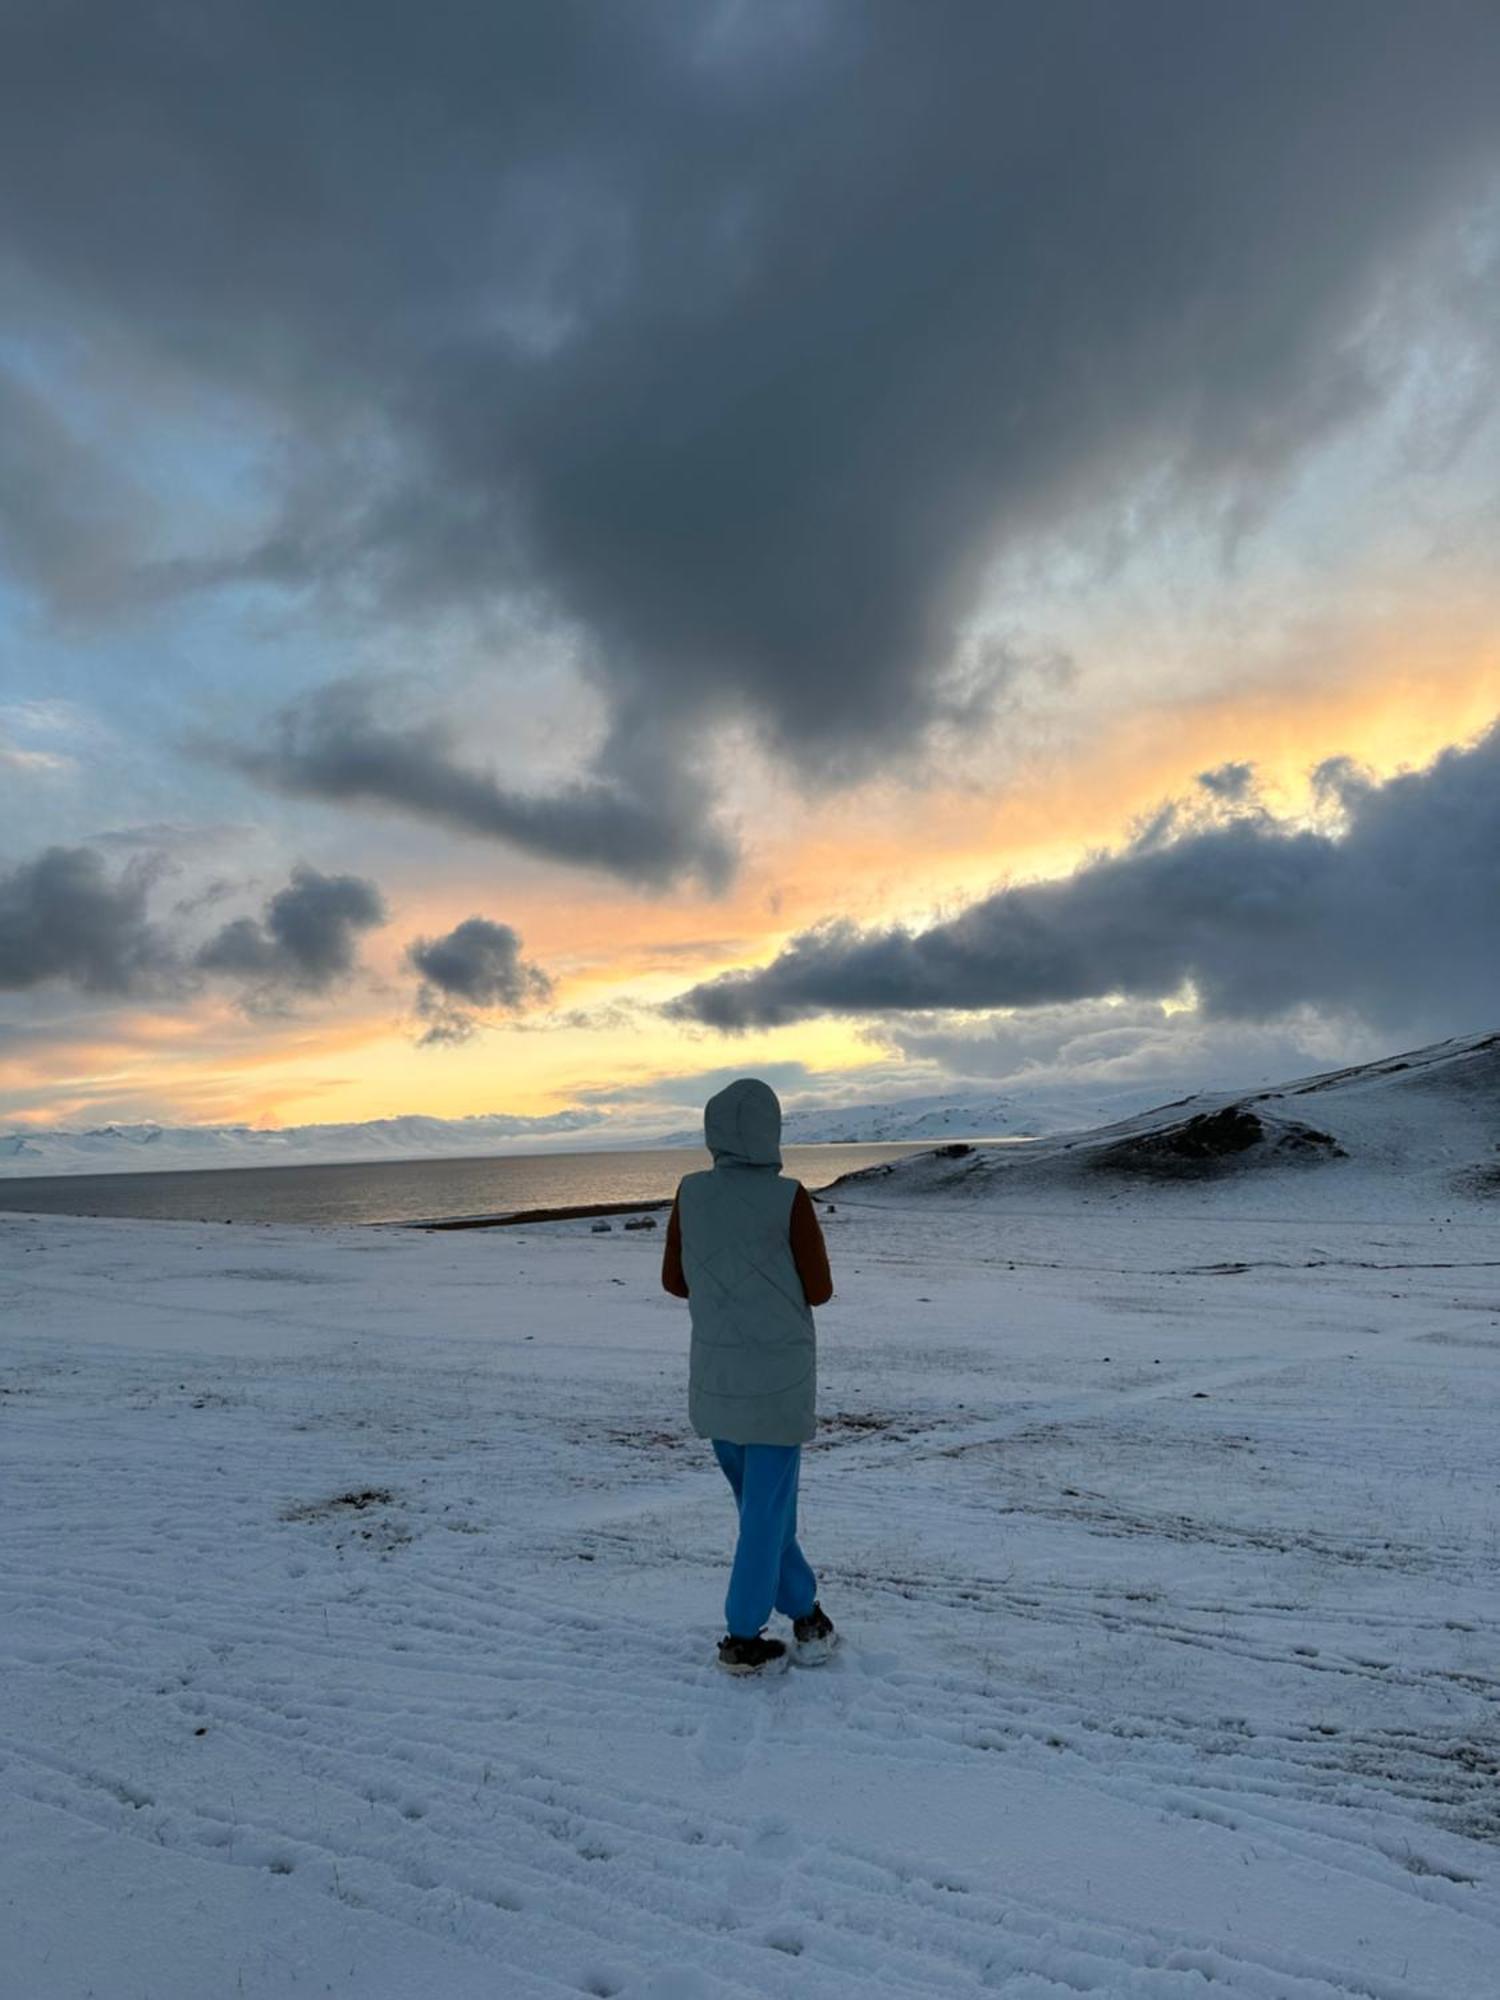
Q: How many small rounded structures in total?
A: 3